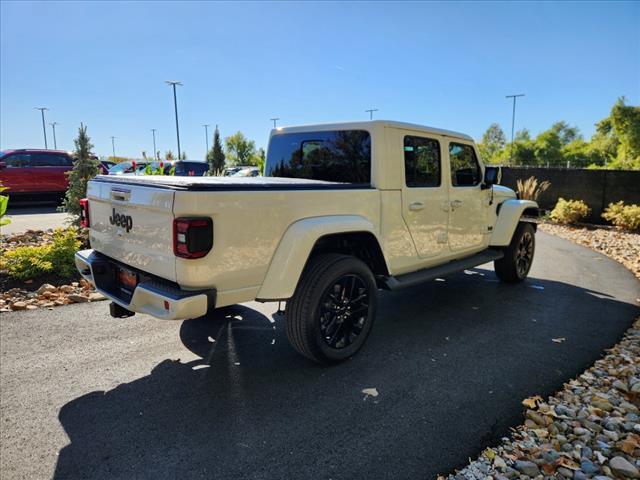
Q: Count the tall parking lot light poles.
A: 9